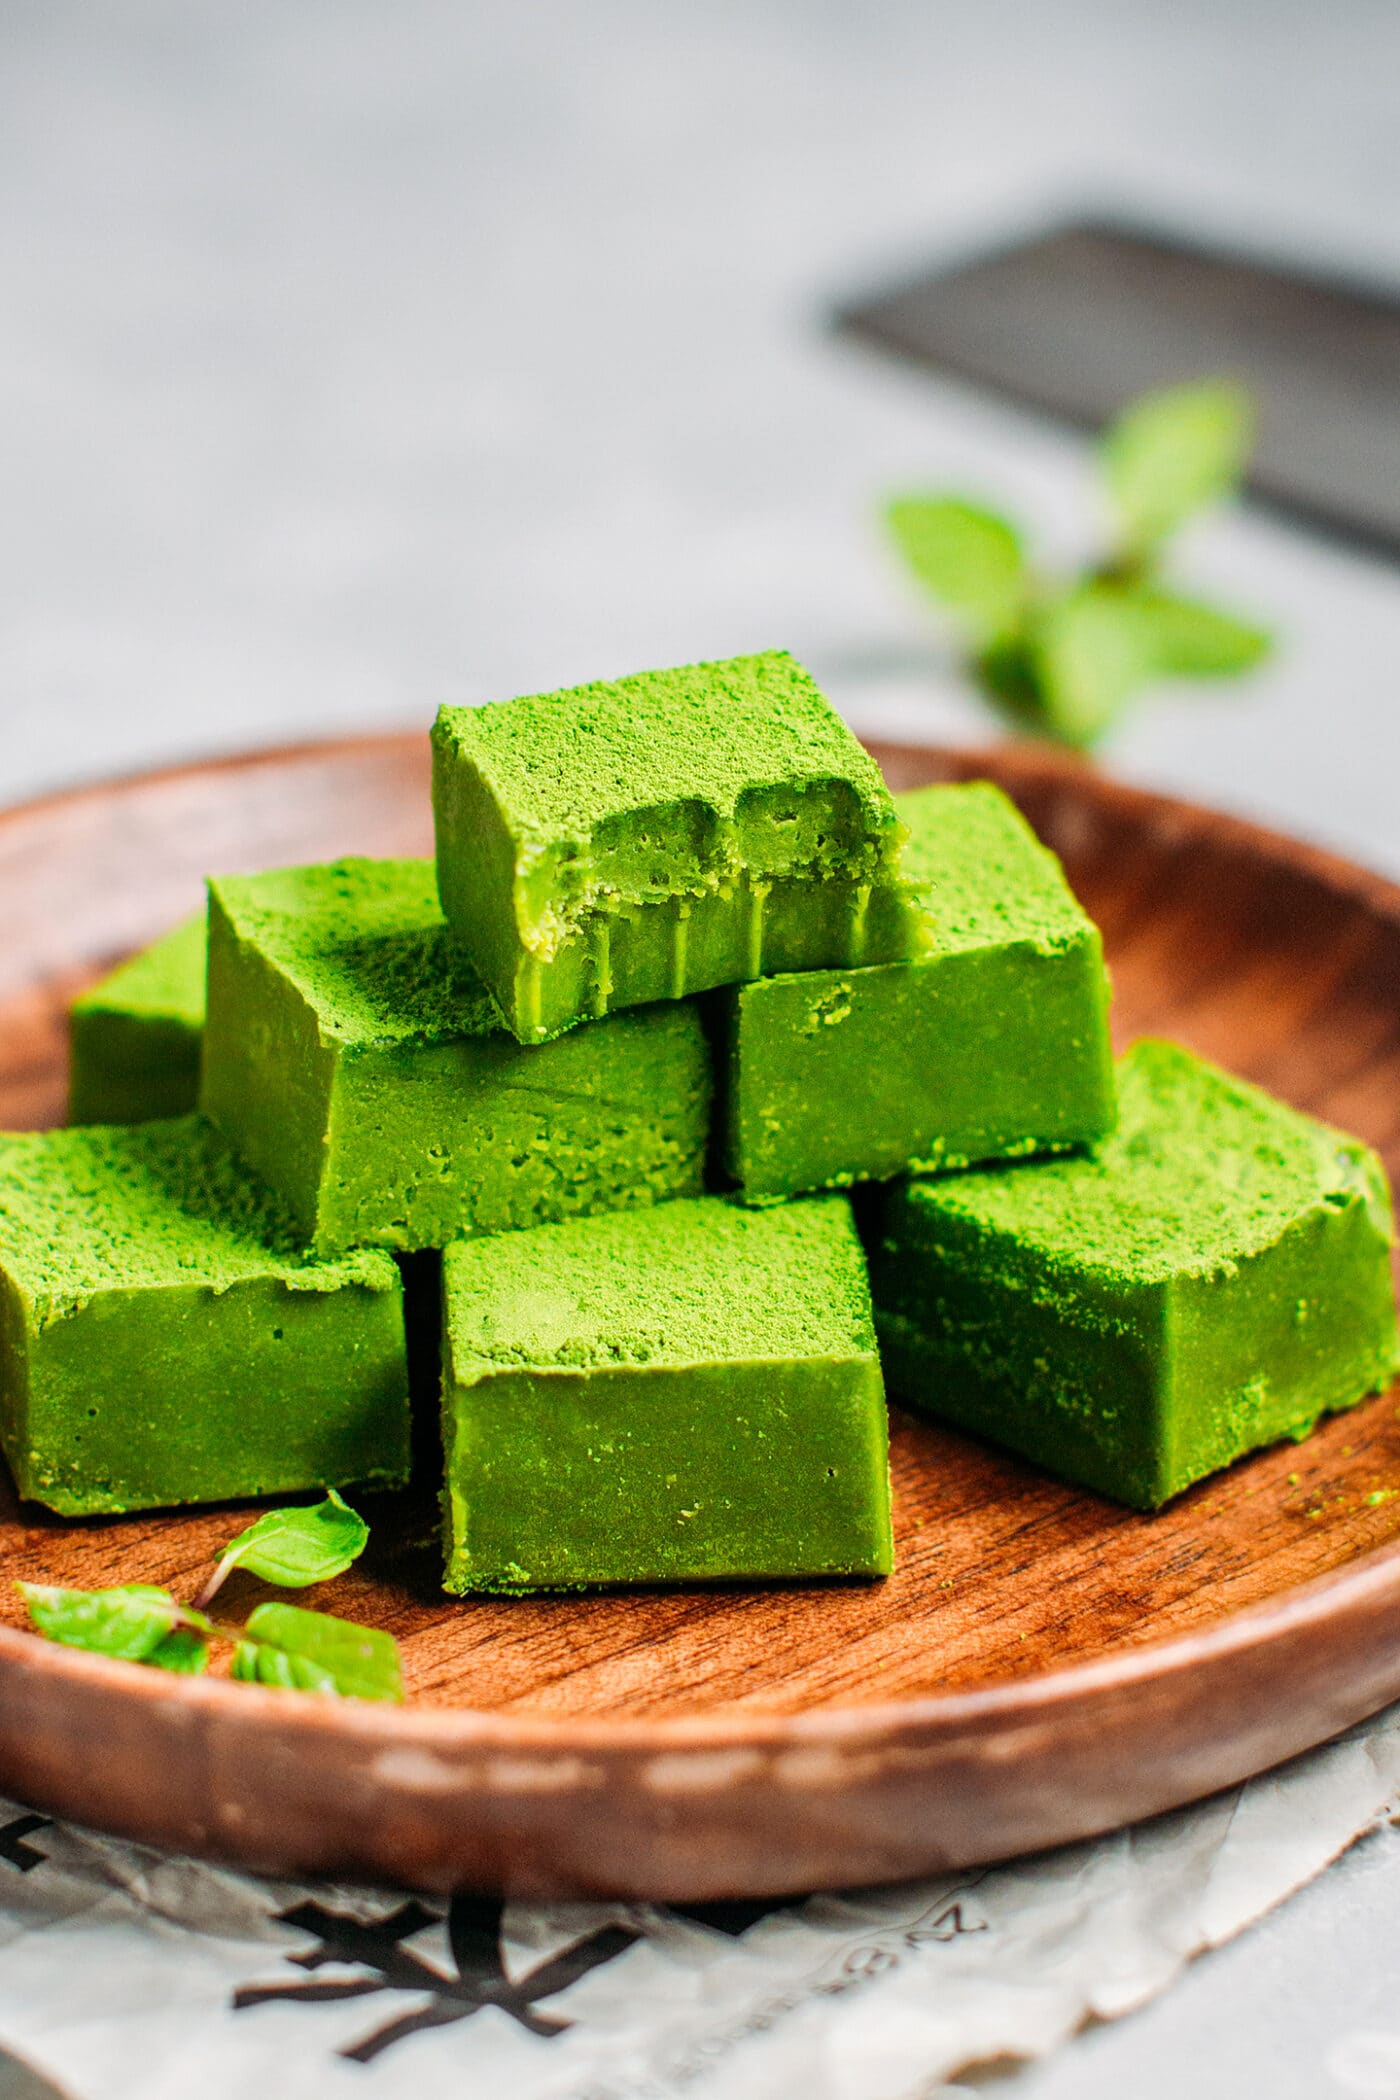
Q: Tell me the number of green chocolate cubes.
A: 7